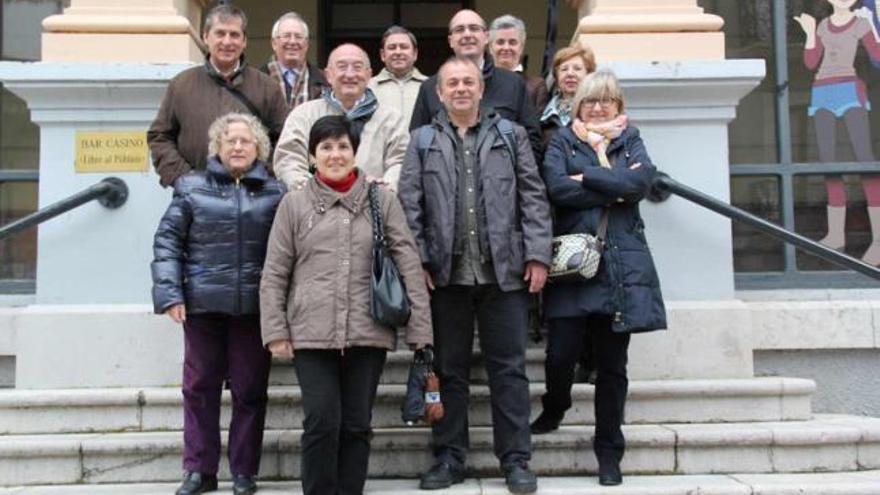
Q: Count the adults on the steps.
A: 11